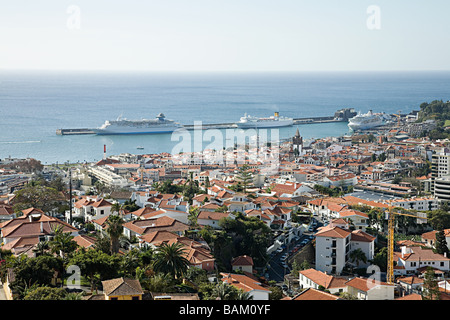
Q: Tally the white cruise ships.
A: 3